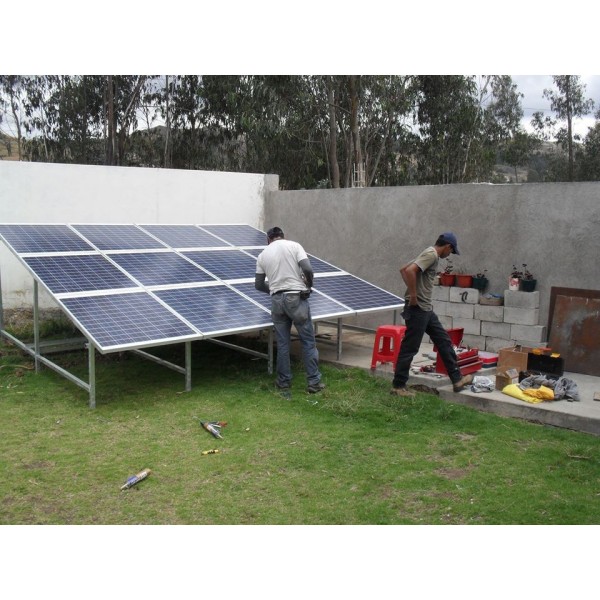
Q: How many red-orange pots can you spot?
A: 2